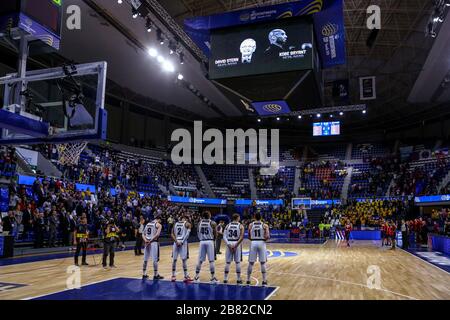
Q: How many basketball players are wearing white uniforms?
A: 5